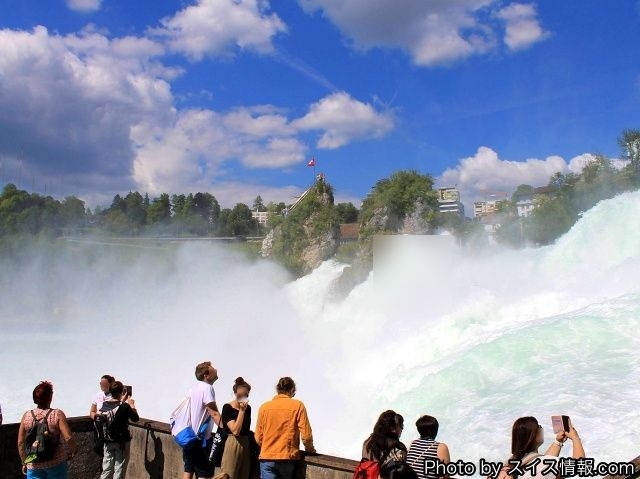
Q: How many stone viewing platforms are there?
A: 1